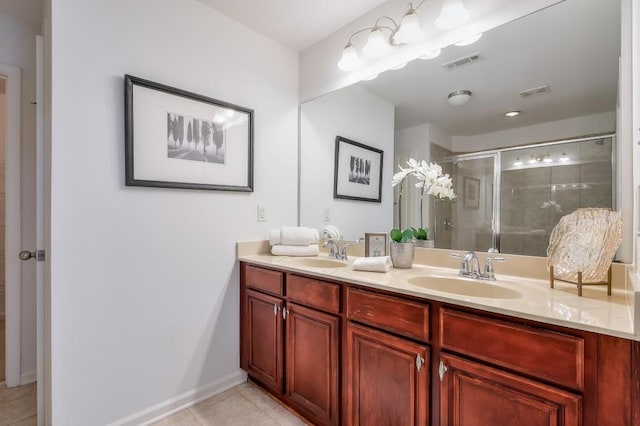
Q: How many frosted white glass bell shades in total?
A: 4